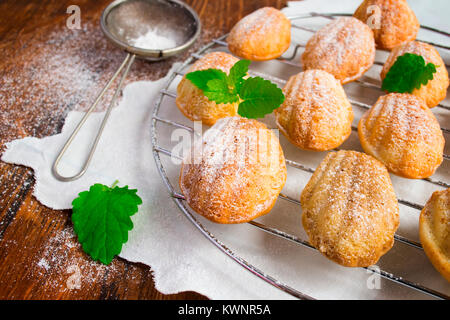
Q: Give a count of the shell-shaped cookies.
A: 10